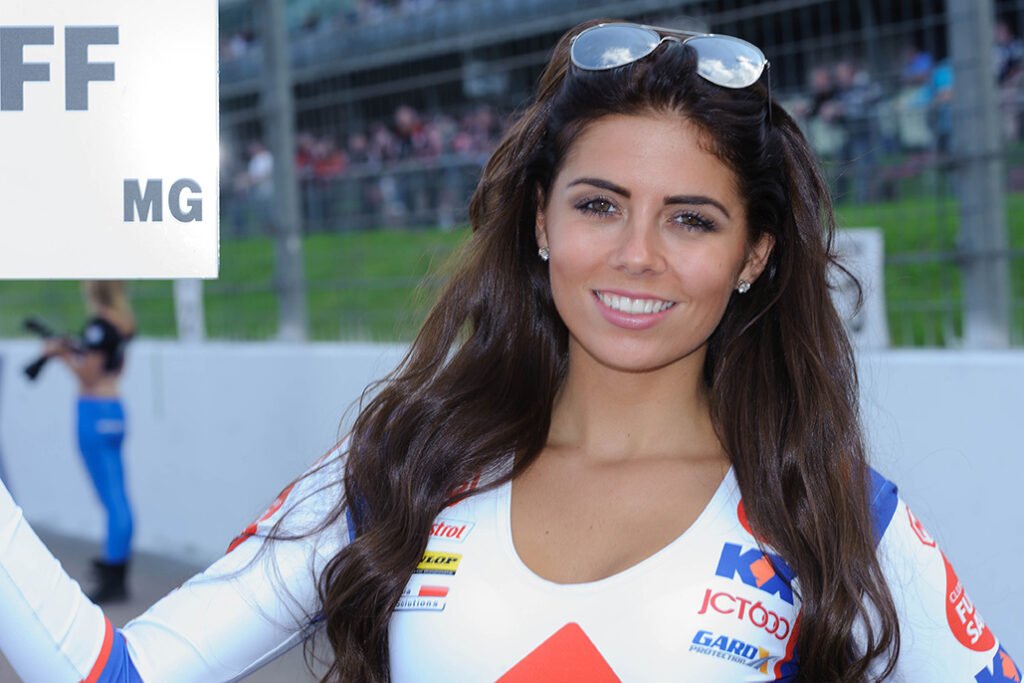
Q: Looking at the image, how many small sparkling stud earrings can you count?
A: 2